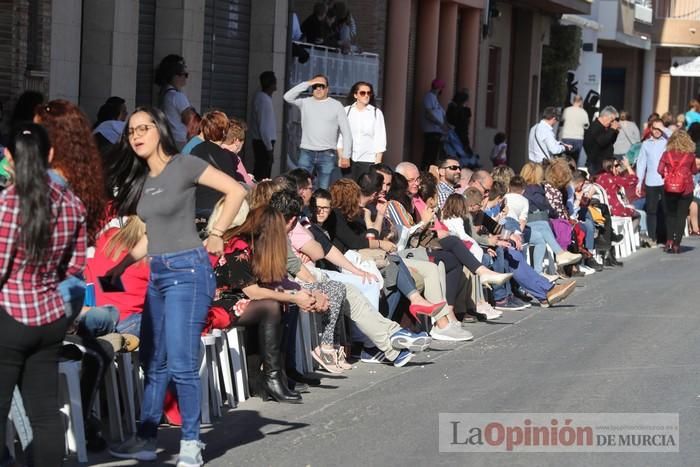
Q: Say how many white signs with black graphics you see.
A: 1